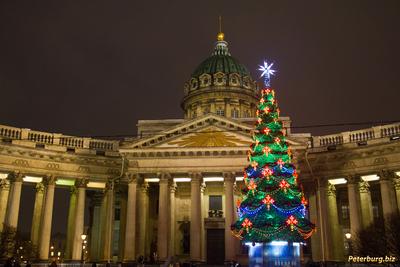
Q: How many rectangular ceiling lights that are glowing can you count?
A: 11